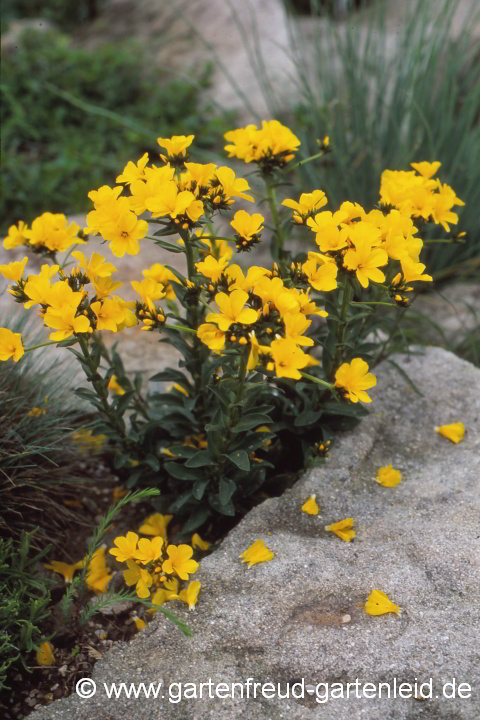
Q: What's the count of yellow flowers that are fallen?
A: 6